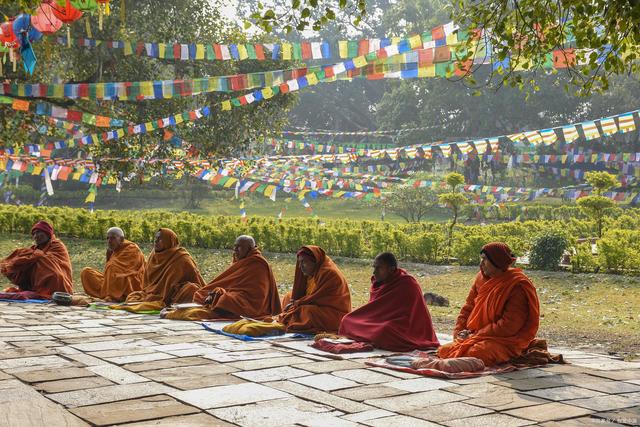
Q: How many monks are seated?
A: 7